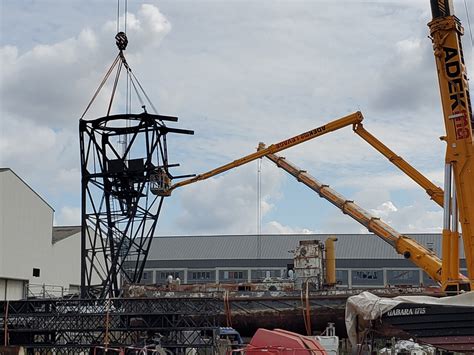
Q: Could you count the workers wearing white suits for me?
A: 0